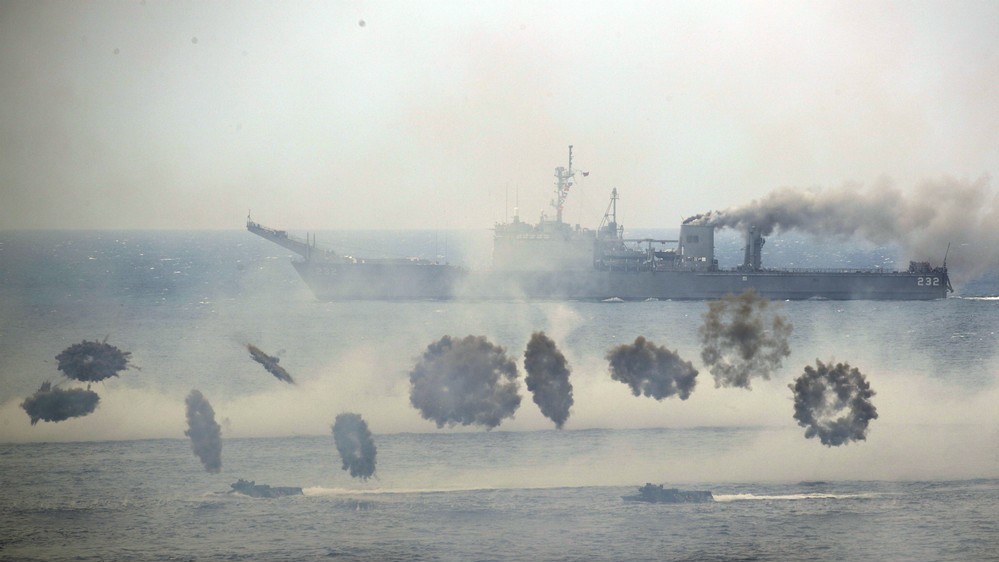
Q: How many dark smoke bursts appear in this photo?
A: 10